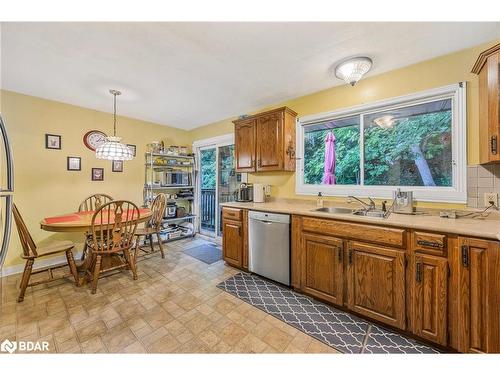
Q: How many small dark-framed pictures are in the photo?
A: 5